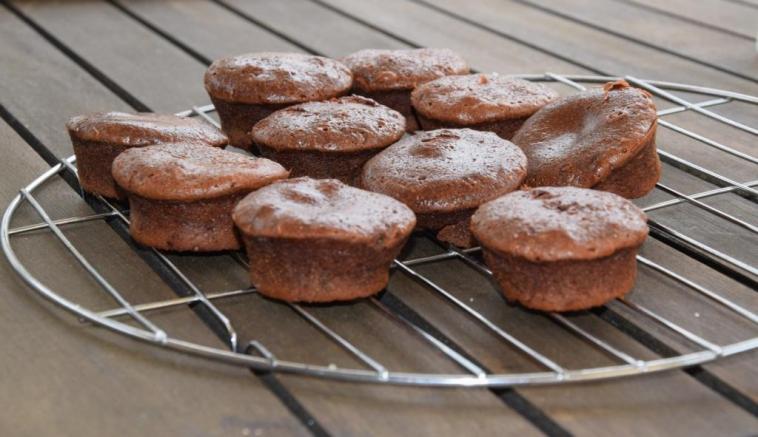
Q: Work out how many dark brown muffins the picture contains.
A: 10